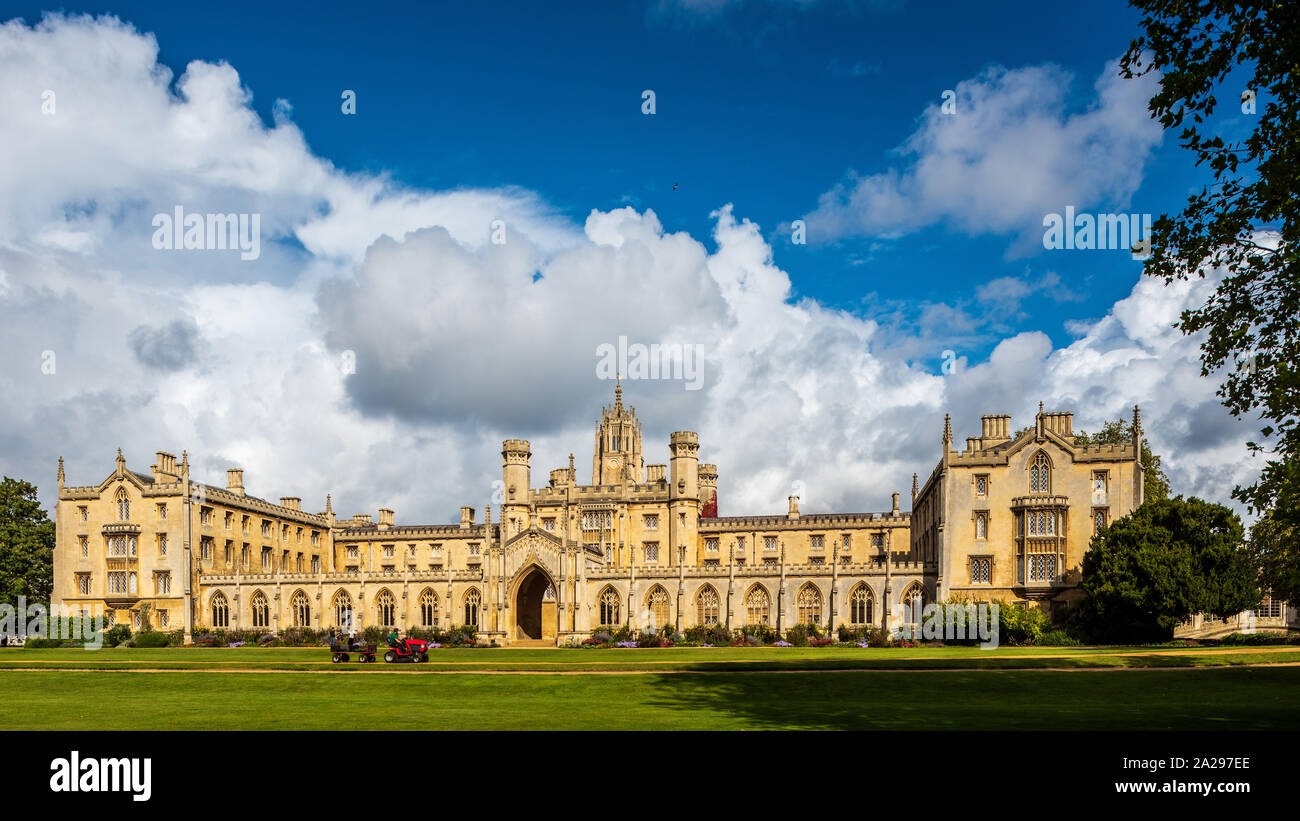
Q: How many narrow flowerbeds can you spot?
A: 2